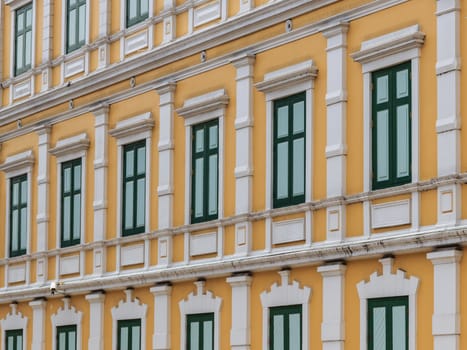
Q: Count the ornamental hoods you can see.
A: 12